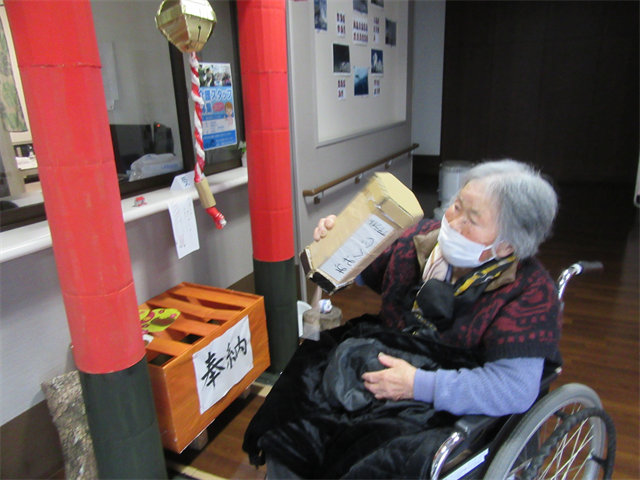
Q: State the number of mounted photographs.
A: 7